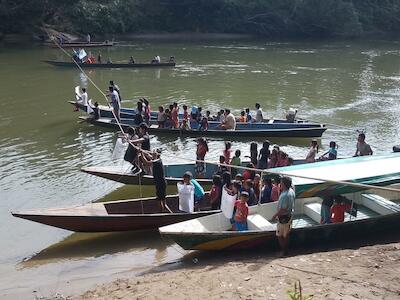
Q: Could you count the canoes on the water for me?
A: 7